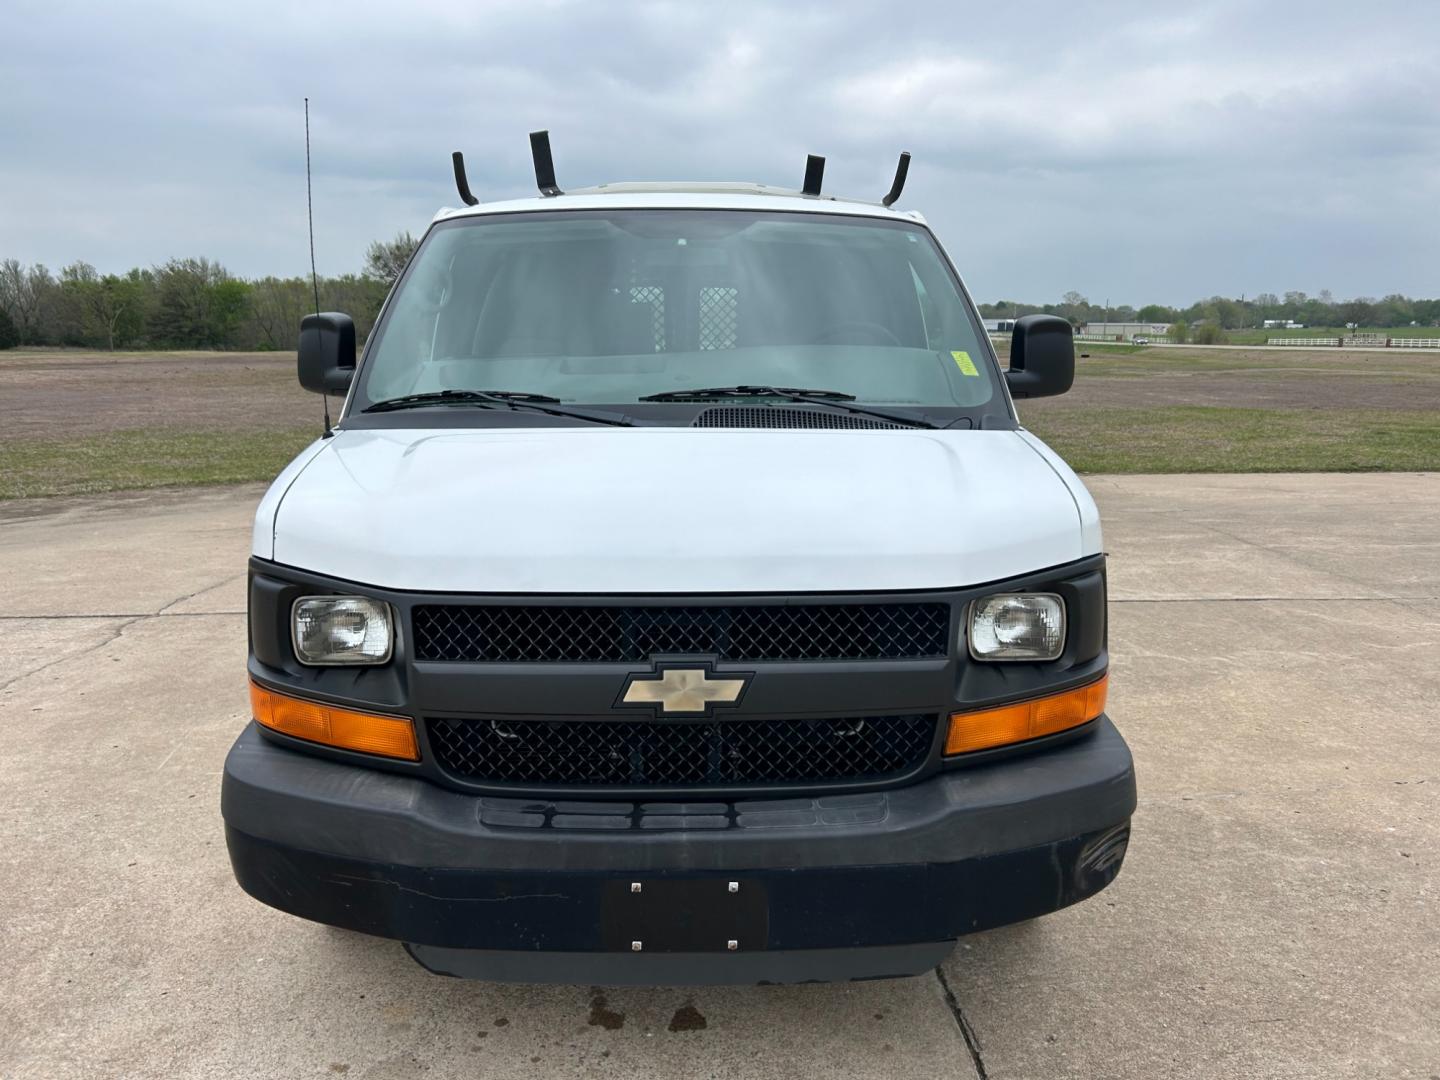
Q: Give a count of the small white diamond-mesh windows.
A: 2